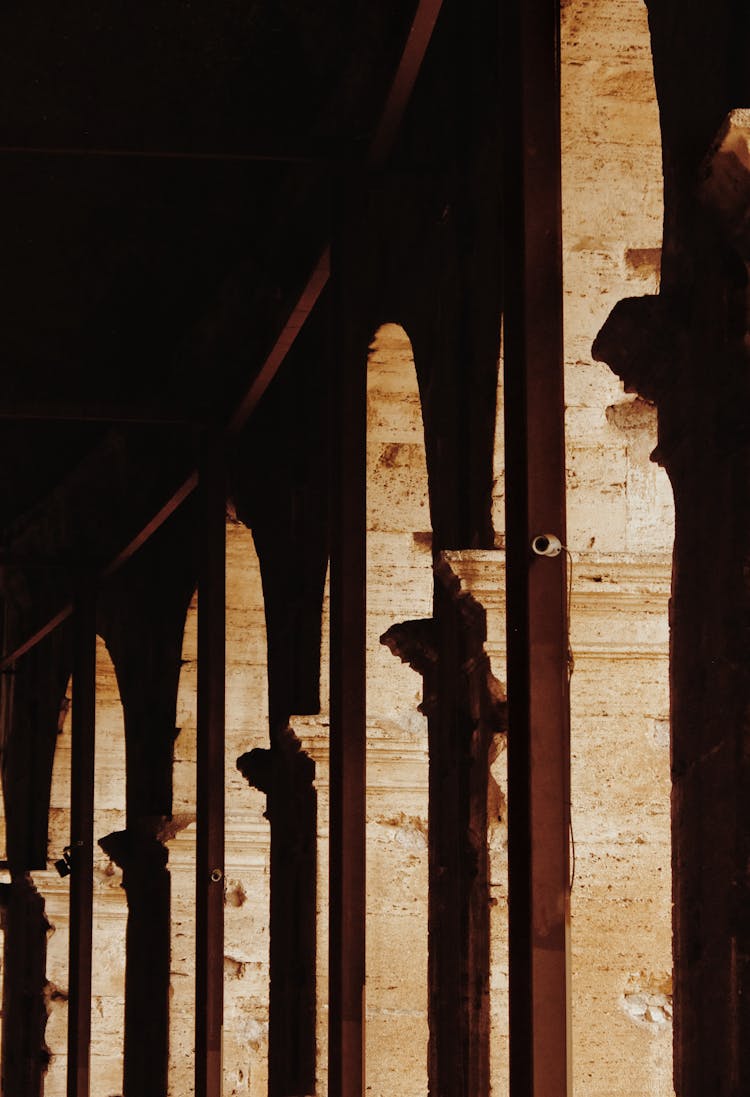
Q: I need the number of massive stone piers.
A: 5